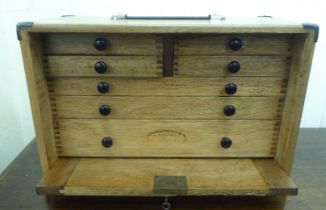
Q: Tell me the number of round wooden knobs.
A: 10